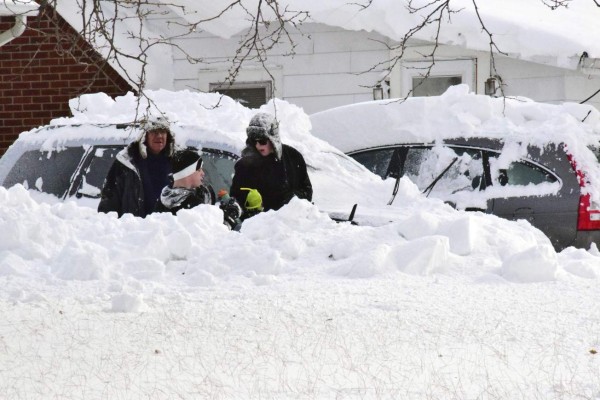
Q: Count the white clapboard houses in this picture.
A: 1